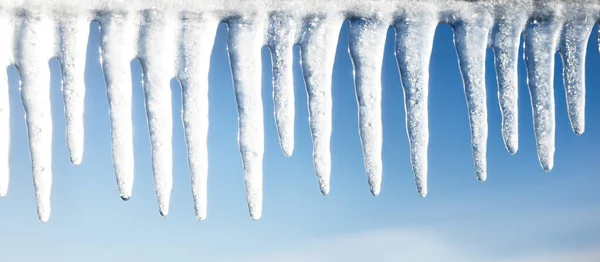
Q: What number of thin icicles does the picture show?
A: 15